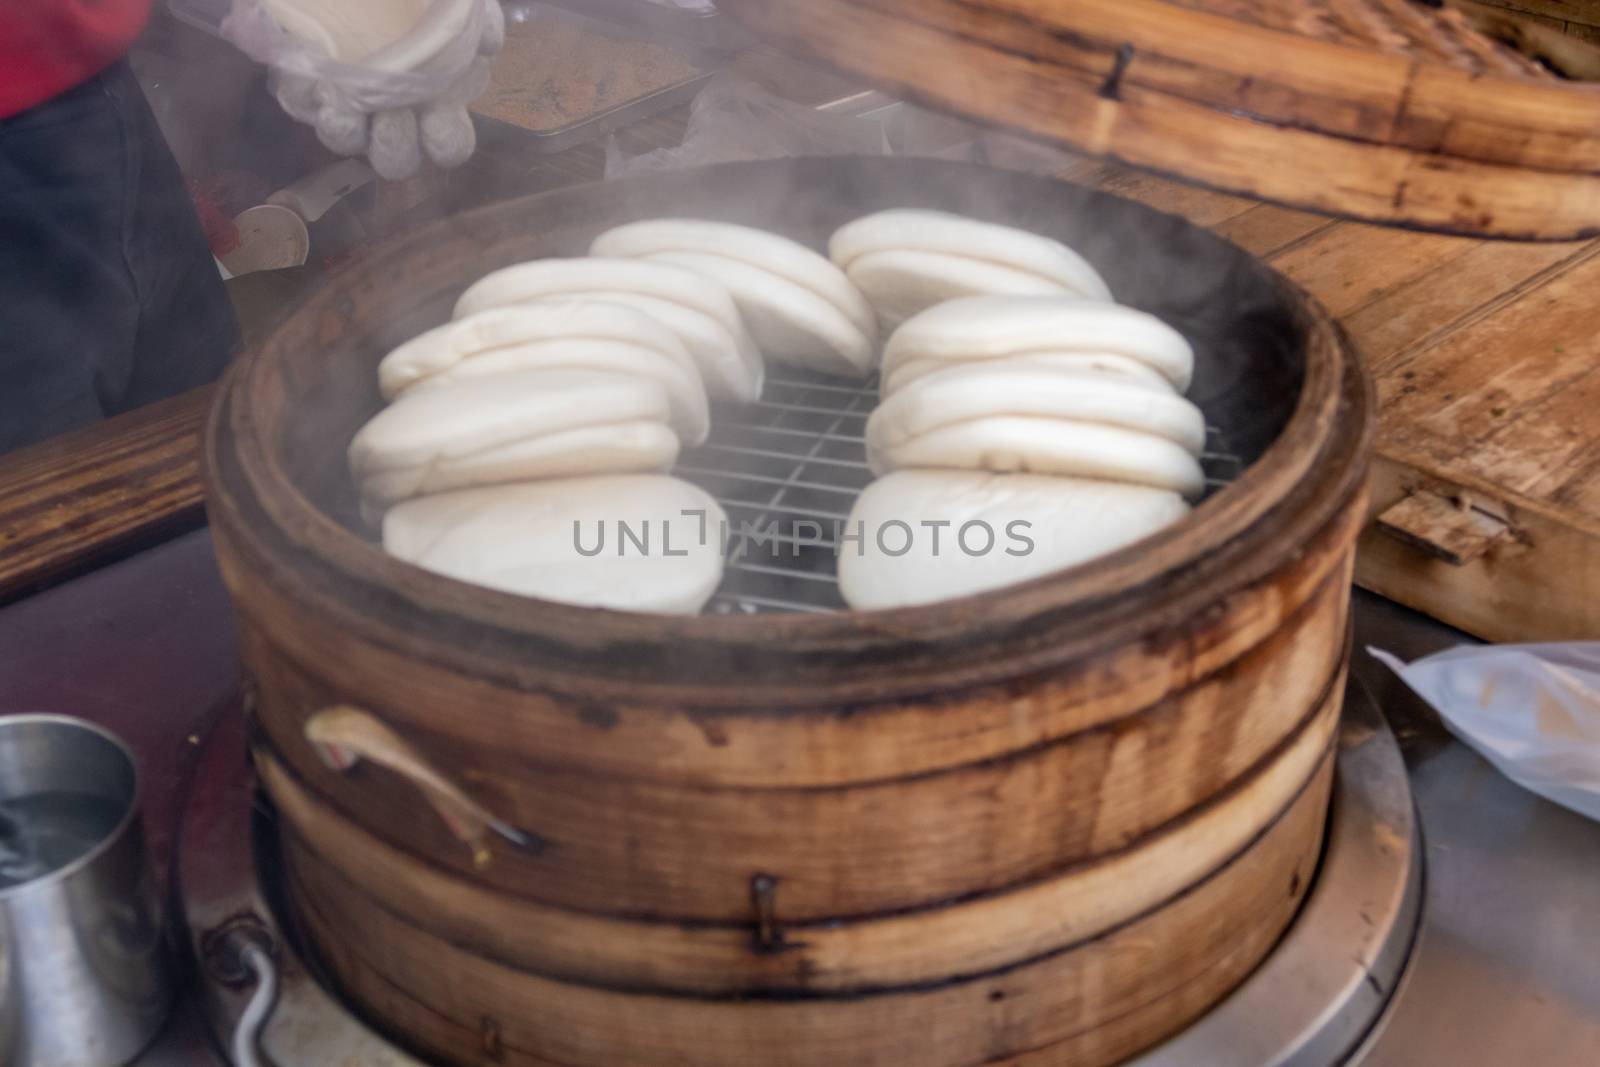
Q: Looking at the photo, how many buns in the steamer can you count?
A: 9